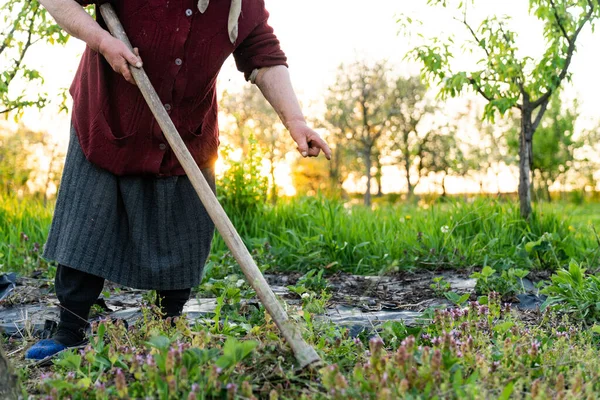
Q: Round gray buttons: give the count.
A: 4